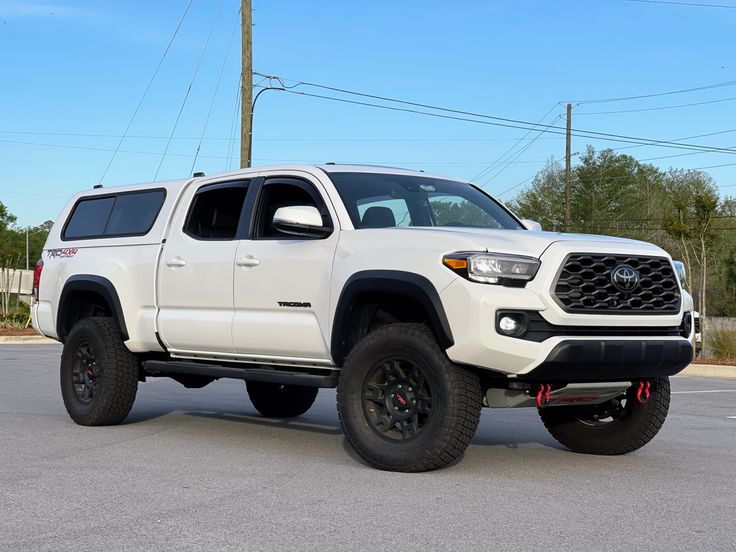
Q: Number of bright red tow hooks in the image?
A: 2